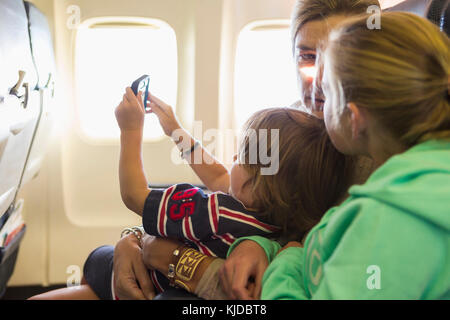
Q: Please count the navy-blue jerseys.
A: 1